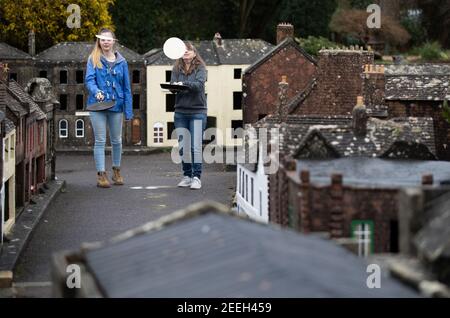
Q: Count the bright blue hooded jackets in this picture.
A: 1